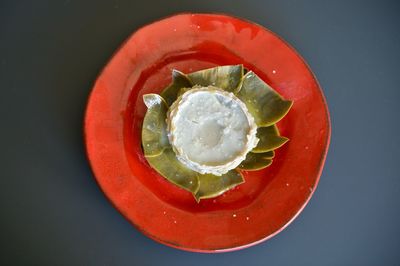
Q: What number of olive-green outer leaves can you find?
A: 8